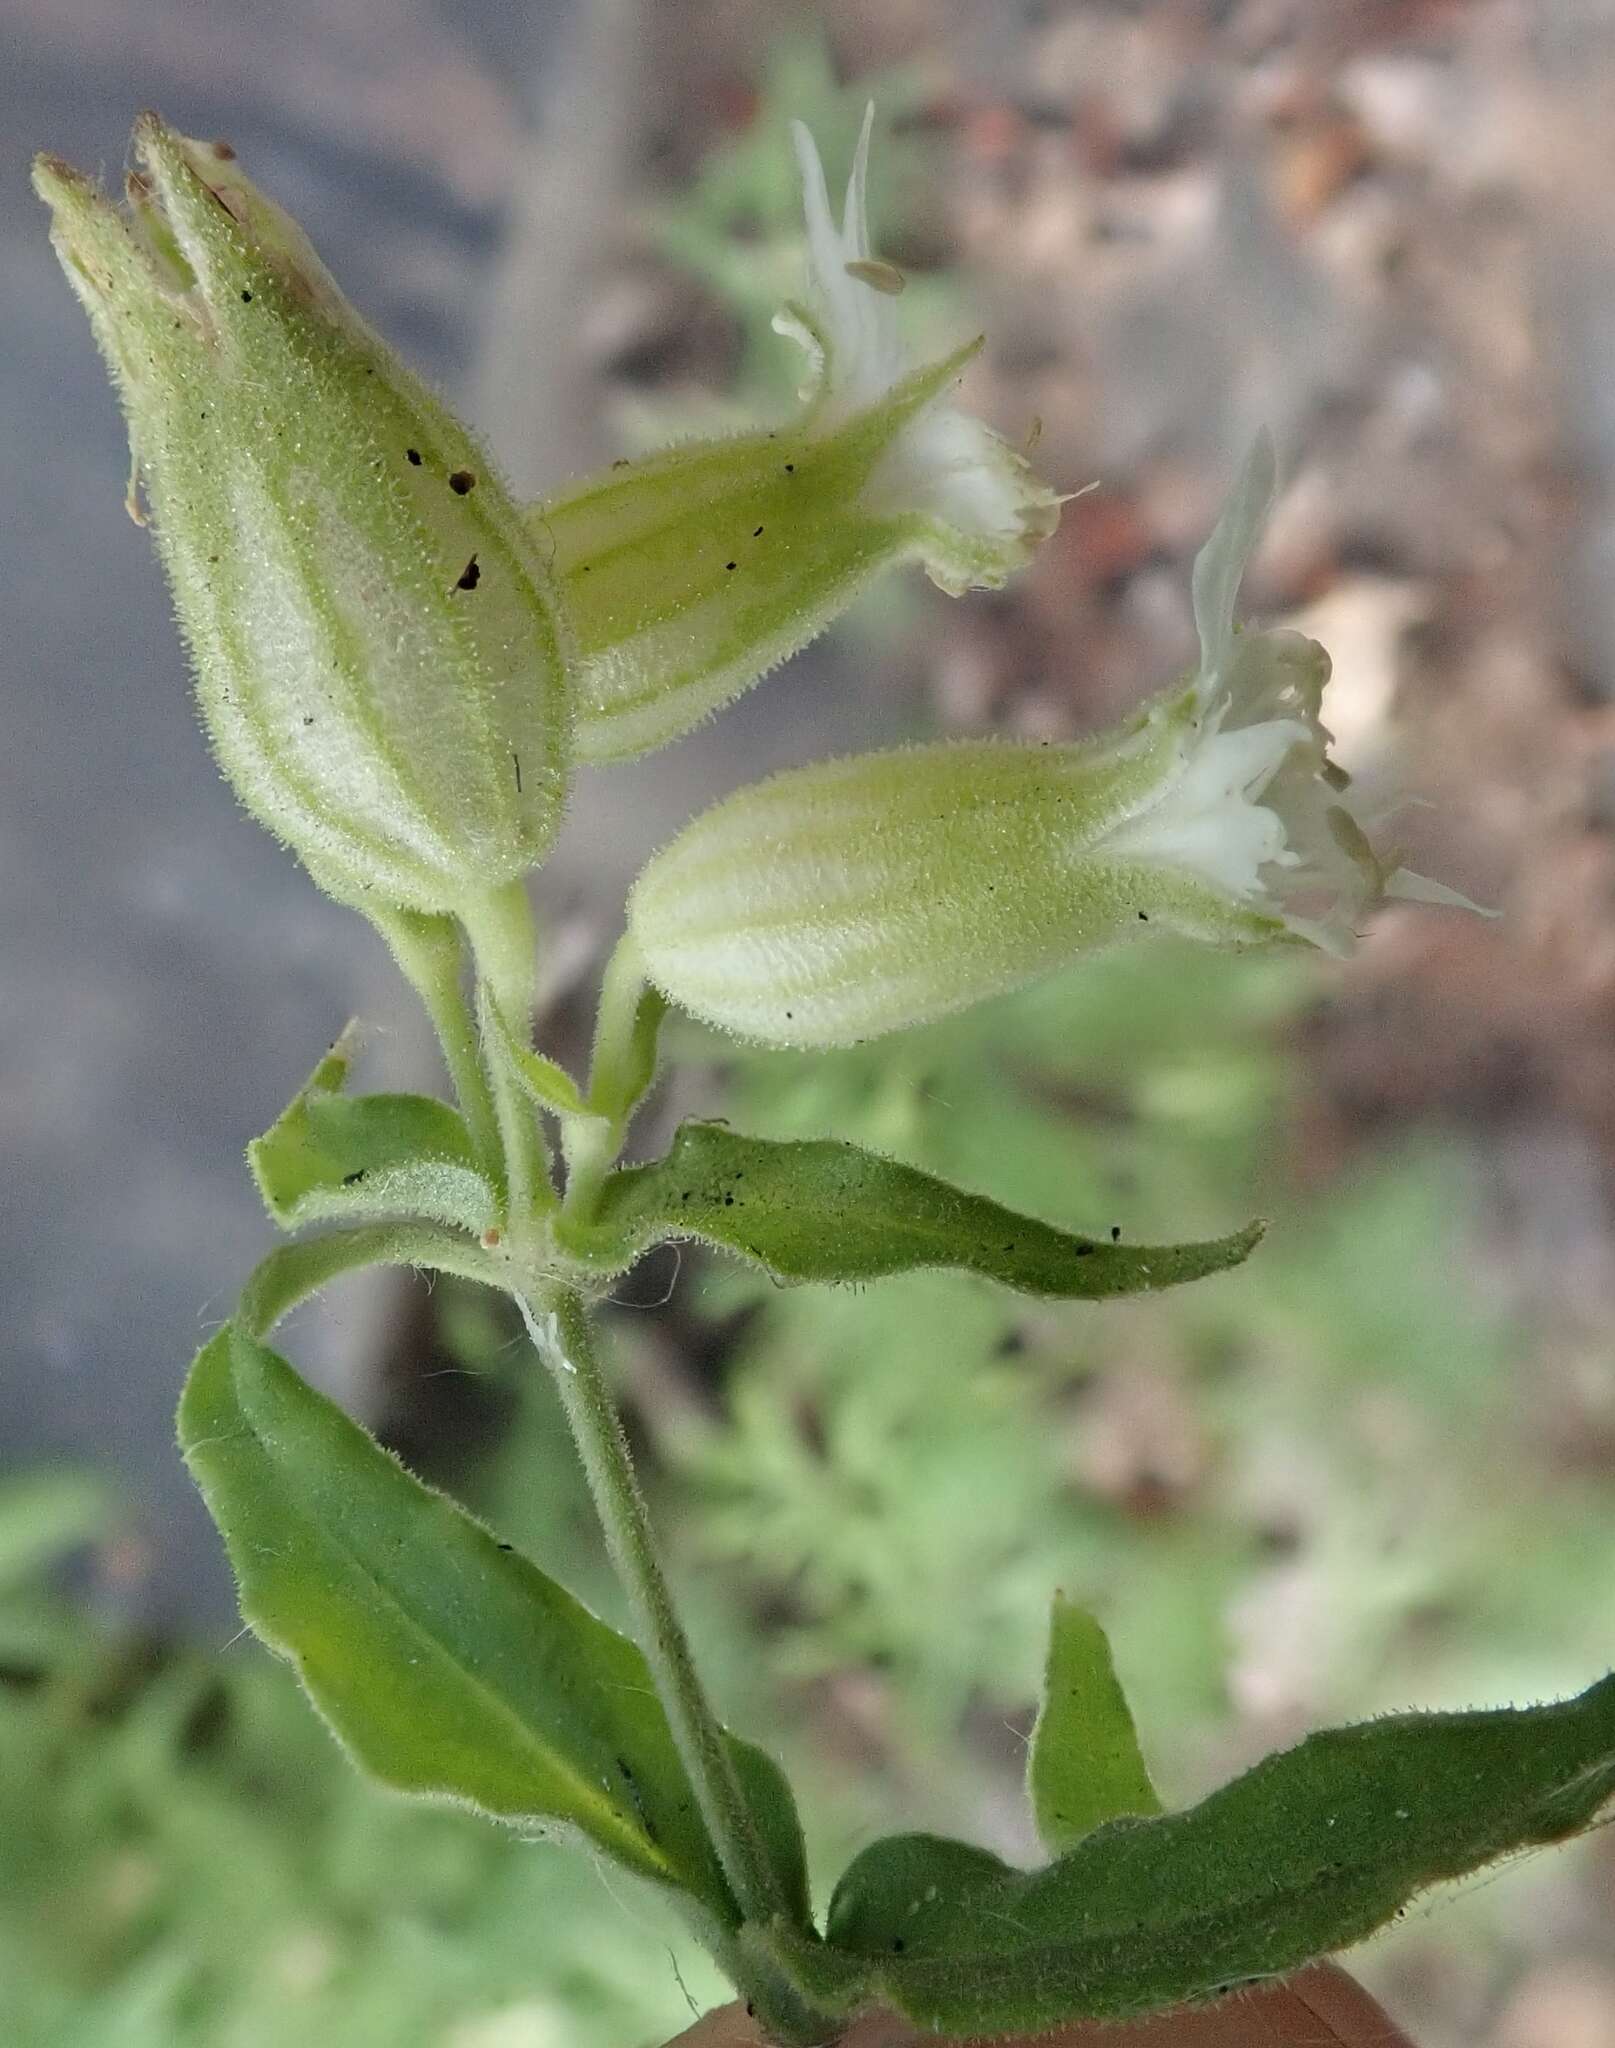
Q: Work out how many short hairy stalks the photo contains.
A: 3